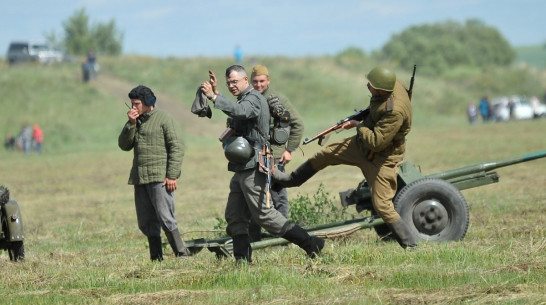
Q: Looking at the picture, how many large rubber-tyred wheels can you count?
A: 1